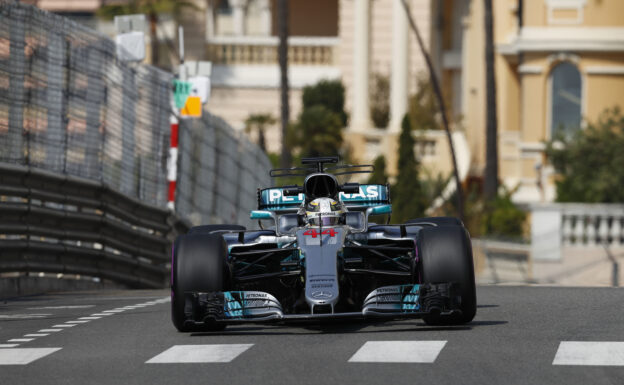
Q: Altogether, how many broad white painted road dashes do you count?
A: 4